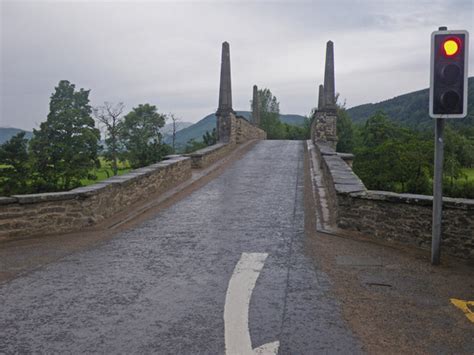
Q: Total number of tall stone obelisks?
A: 4